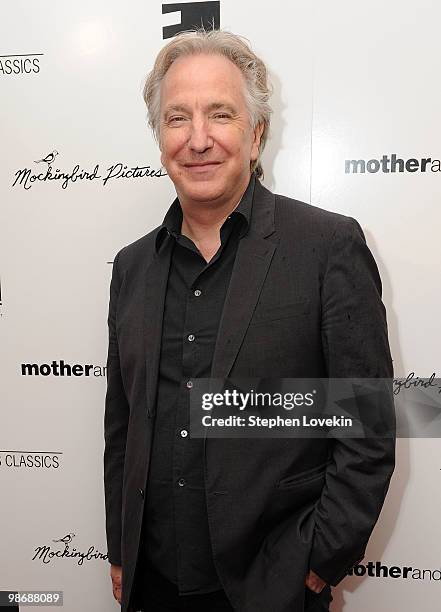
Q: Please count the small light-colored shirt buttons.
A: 5